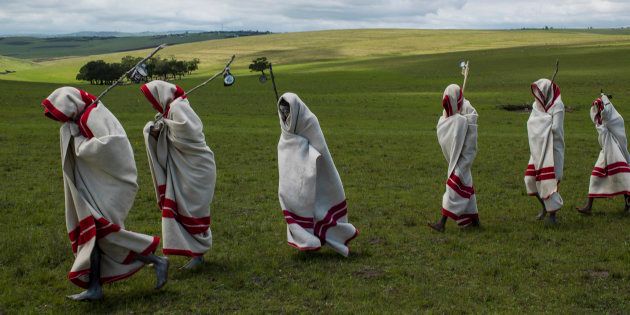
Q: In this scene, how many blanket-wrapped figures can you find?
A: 6